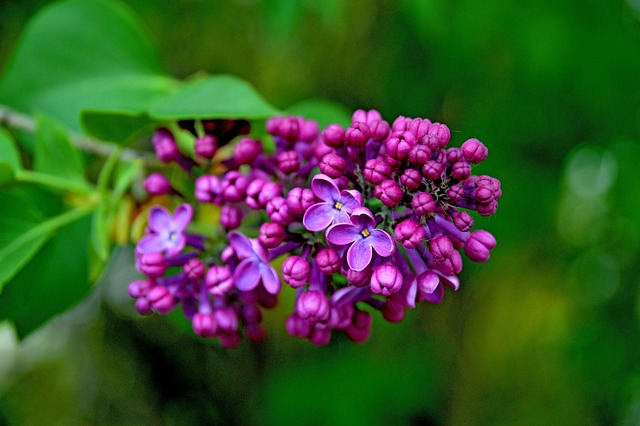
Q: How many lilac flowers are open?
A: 4